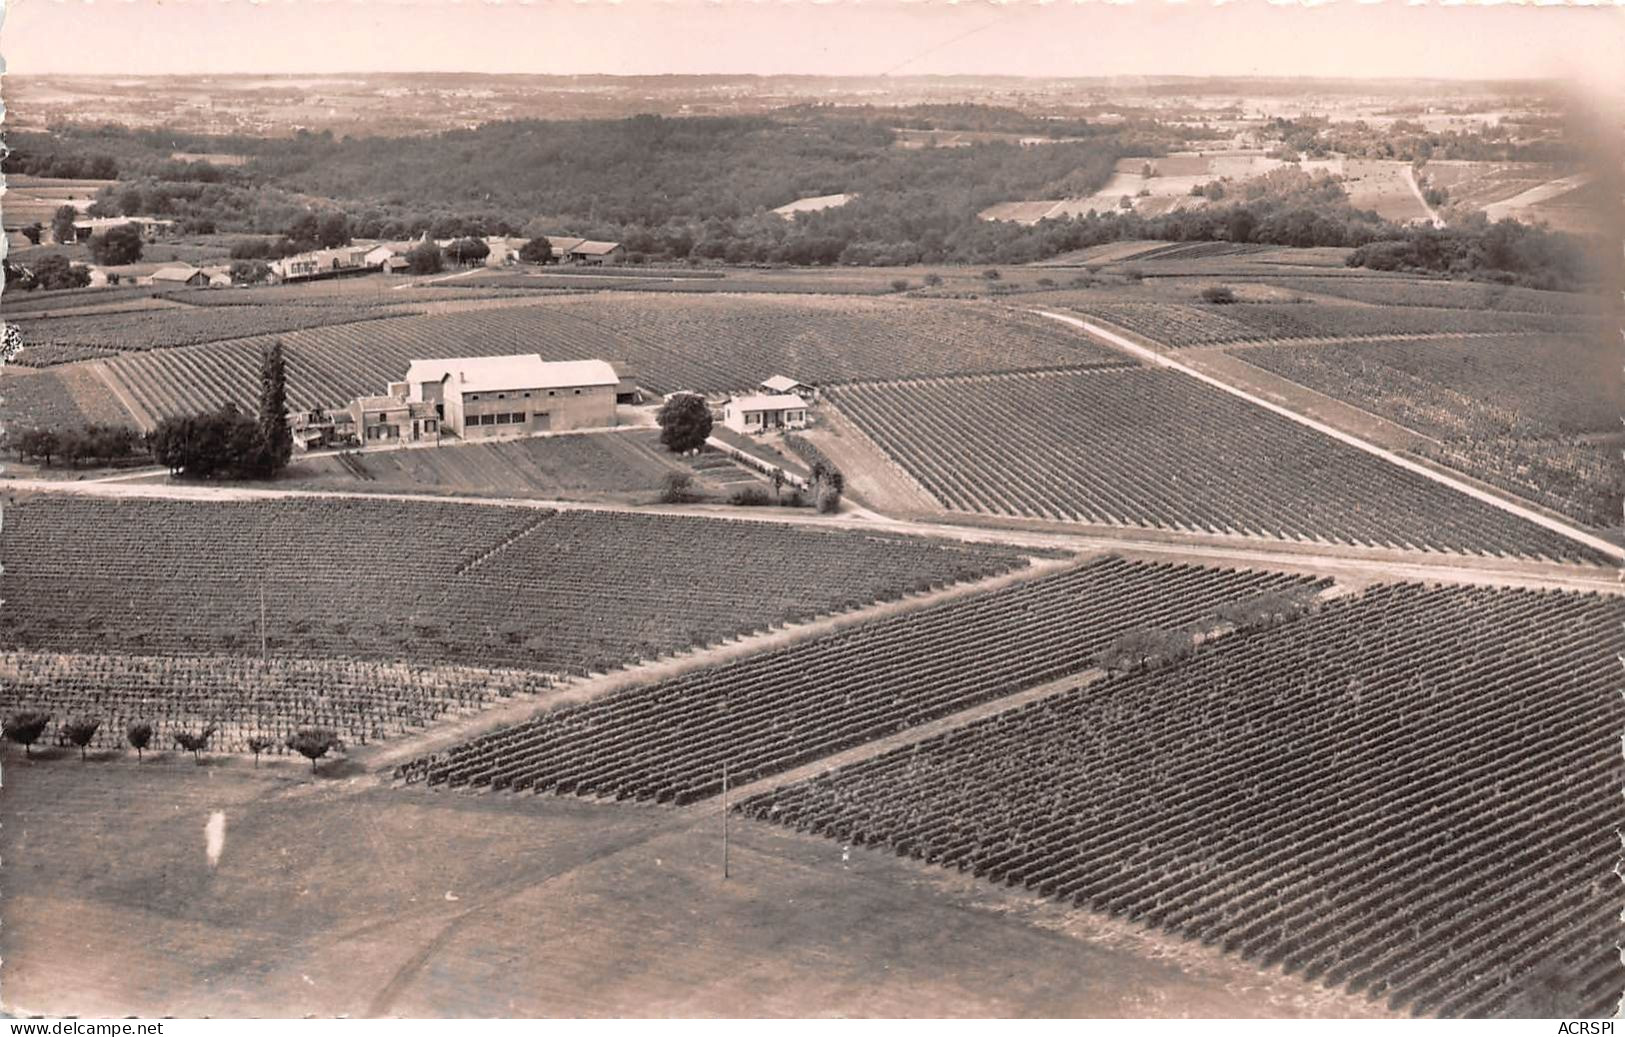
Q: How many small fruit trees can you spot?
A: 6